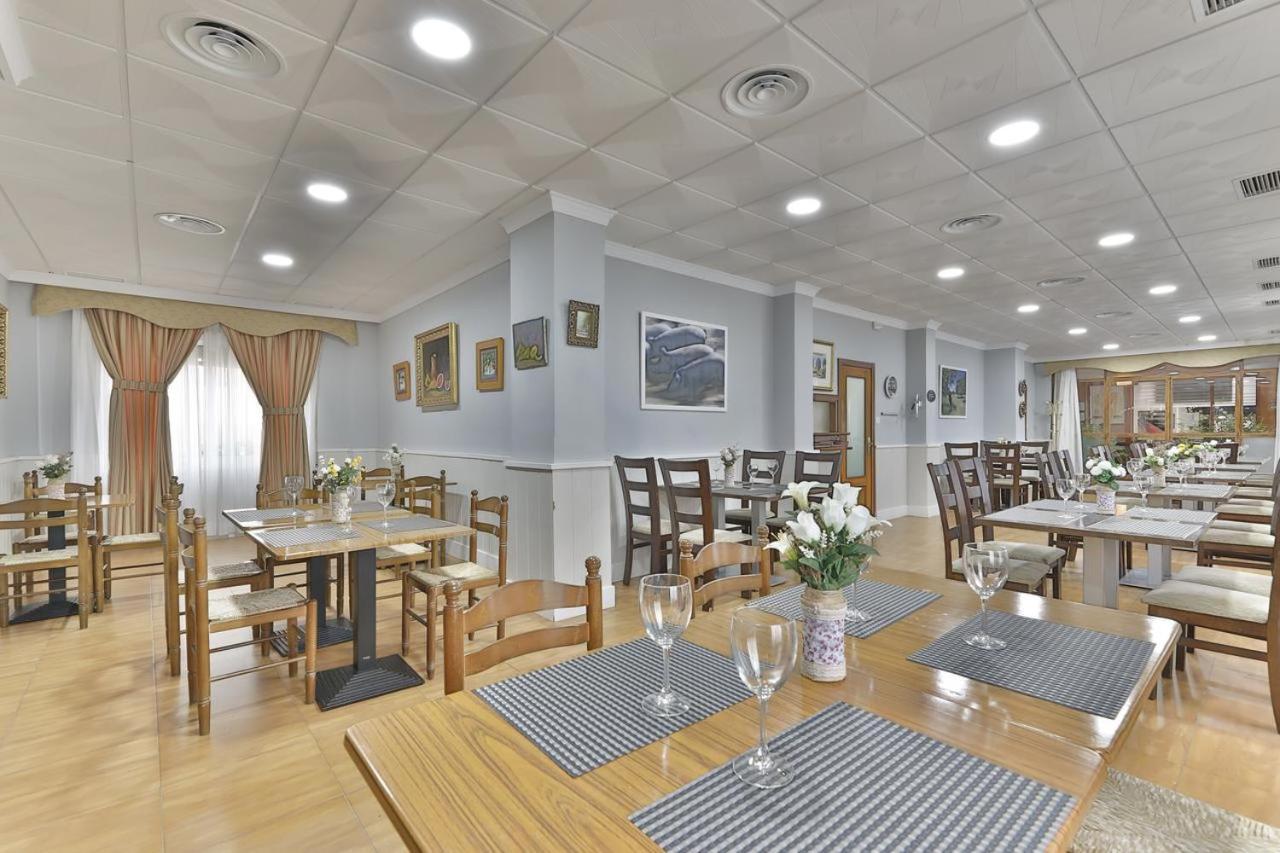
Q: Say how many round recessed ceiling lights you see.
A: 13